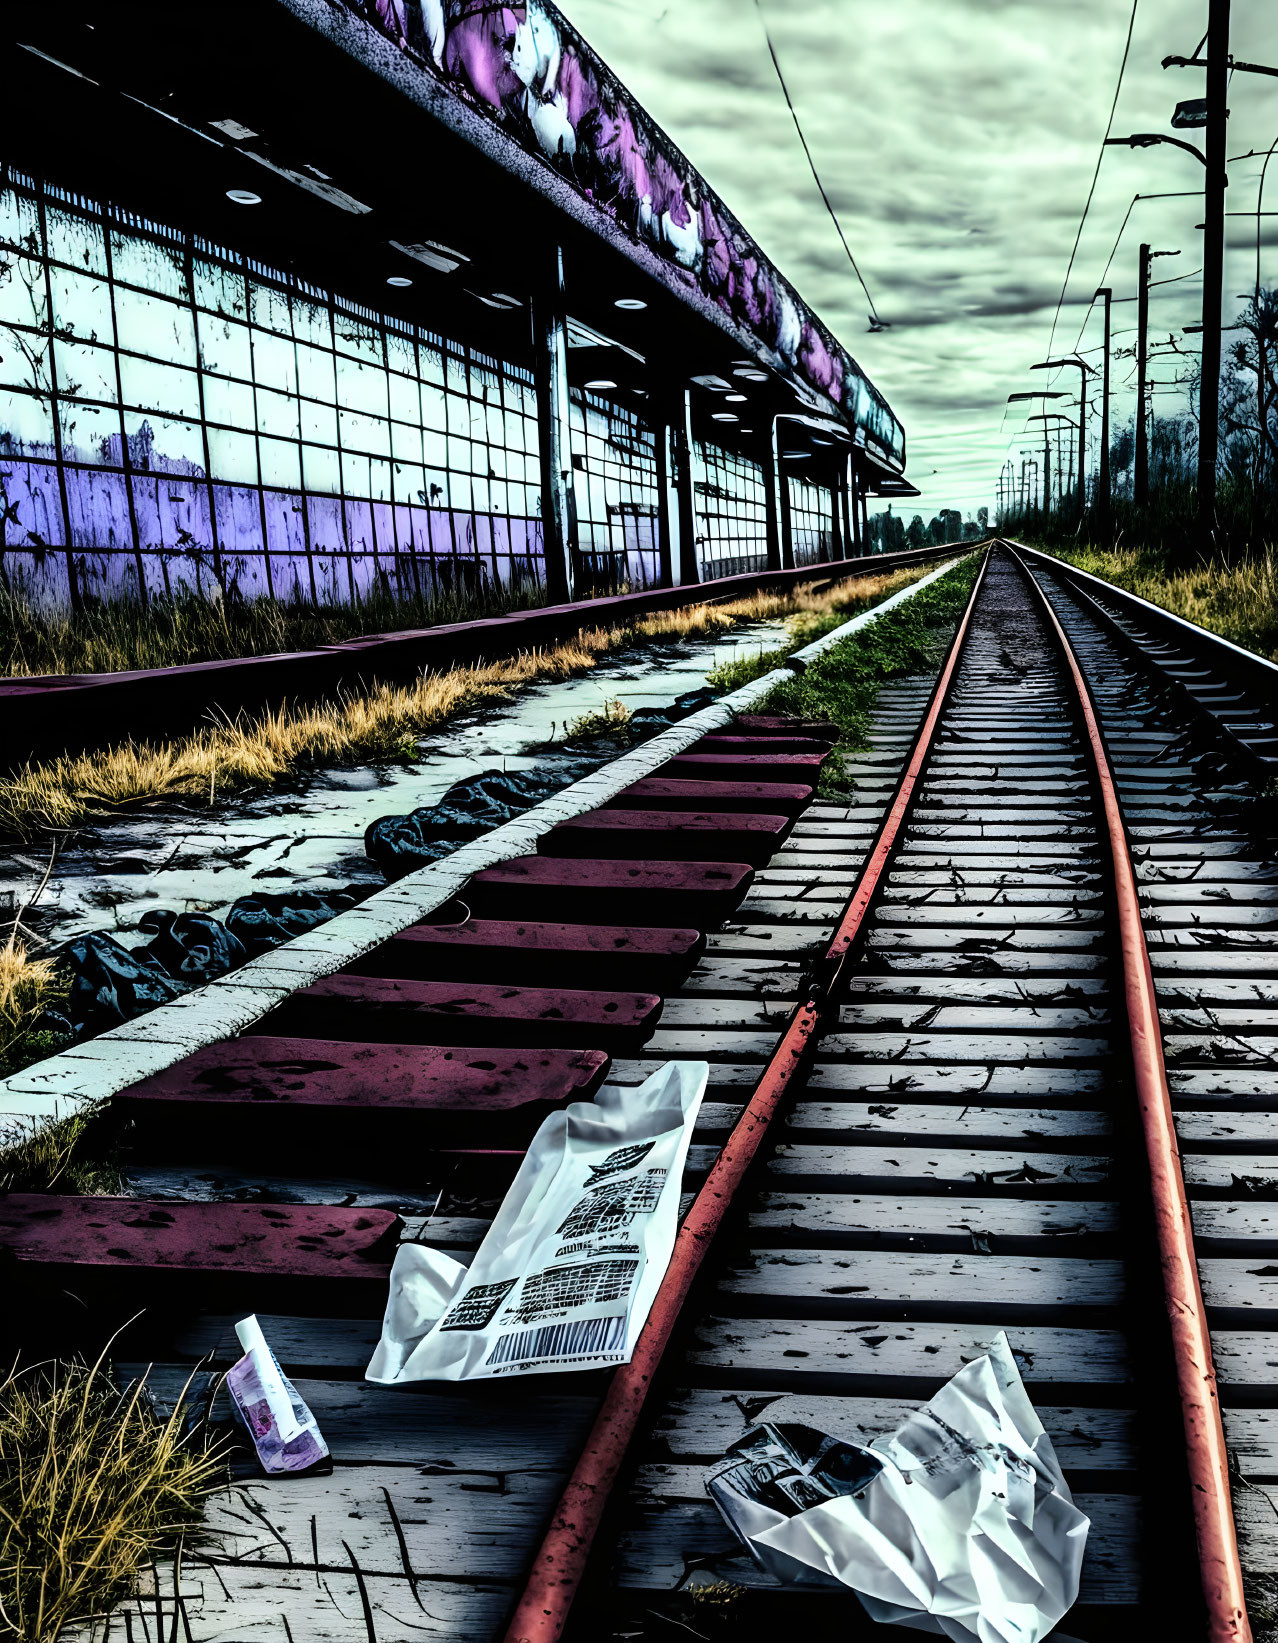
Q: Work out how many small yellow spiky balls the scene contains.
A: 0